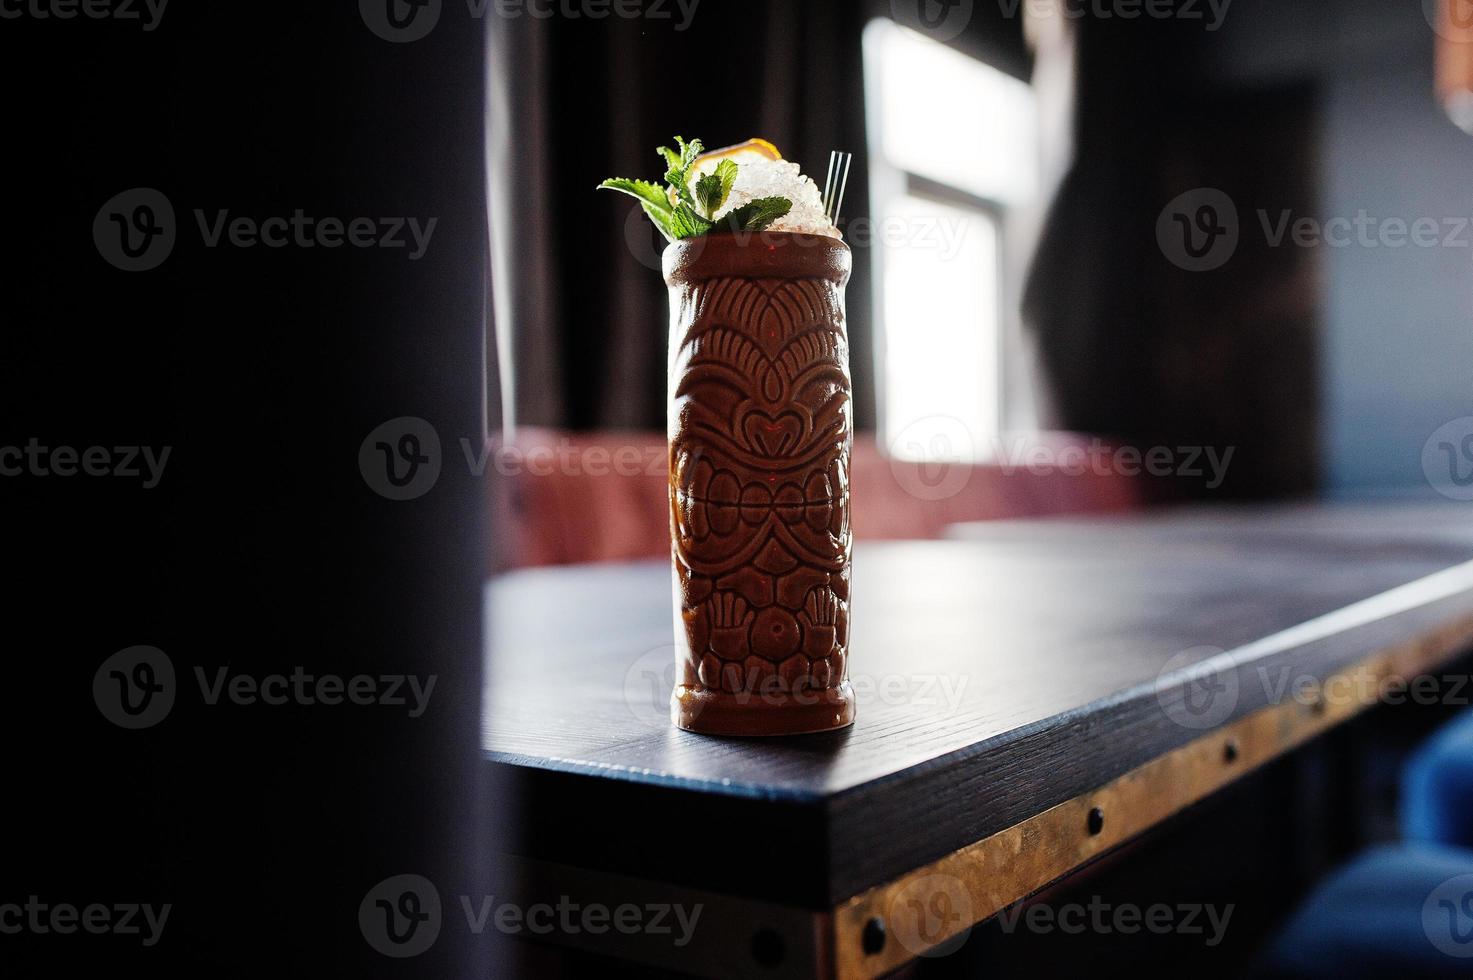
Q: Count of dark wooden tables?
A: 1